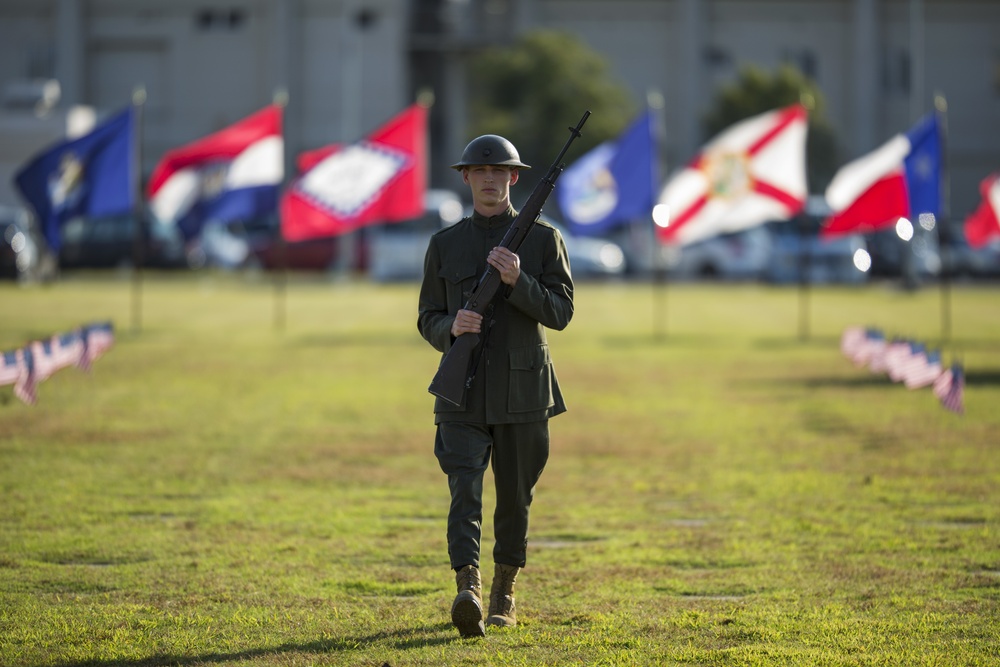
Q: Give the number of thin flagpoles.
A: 6